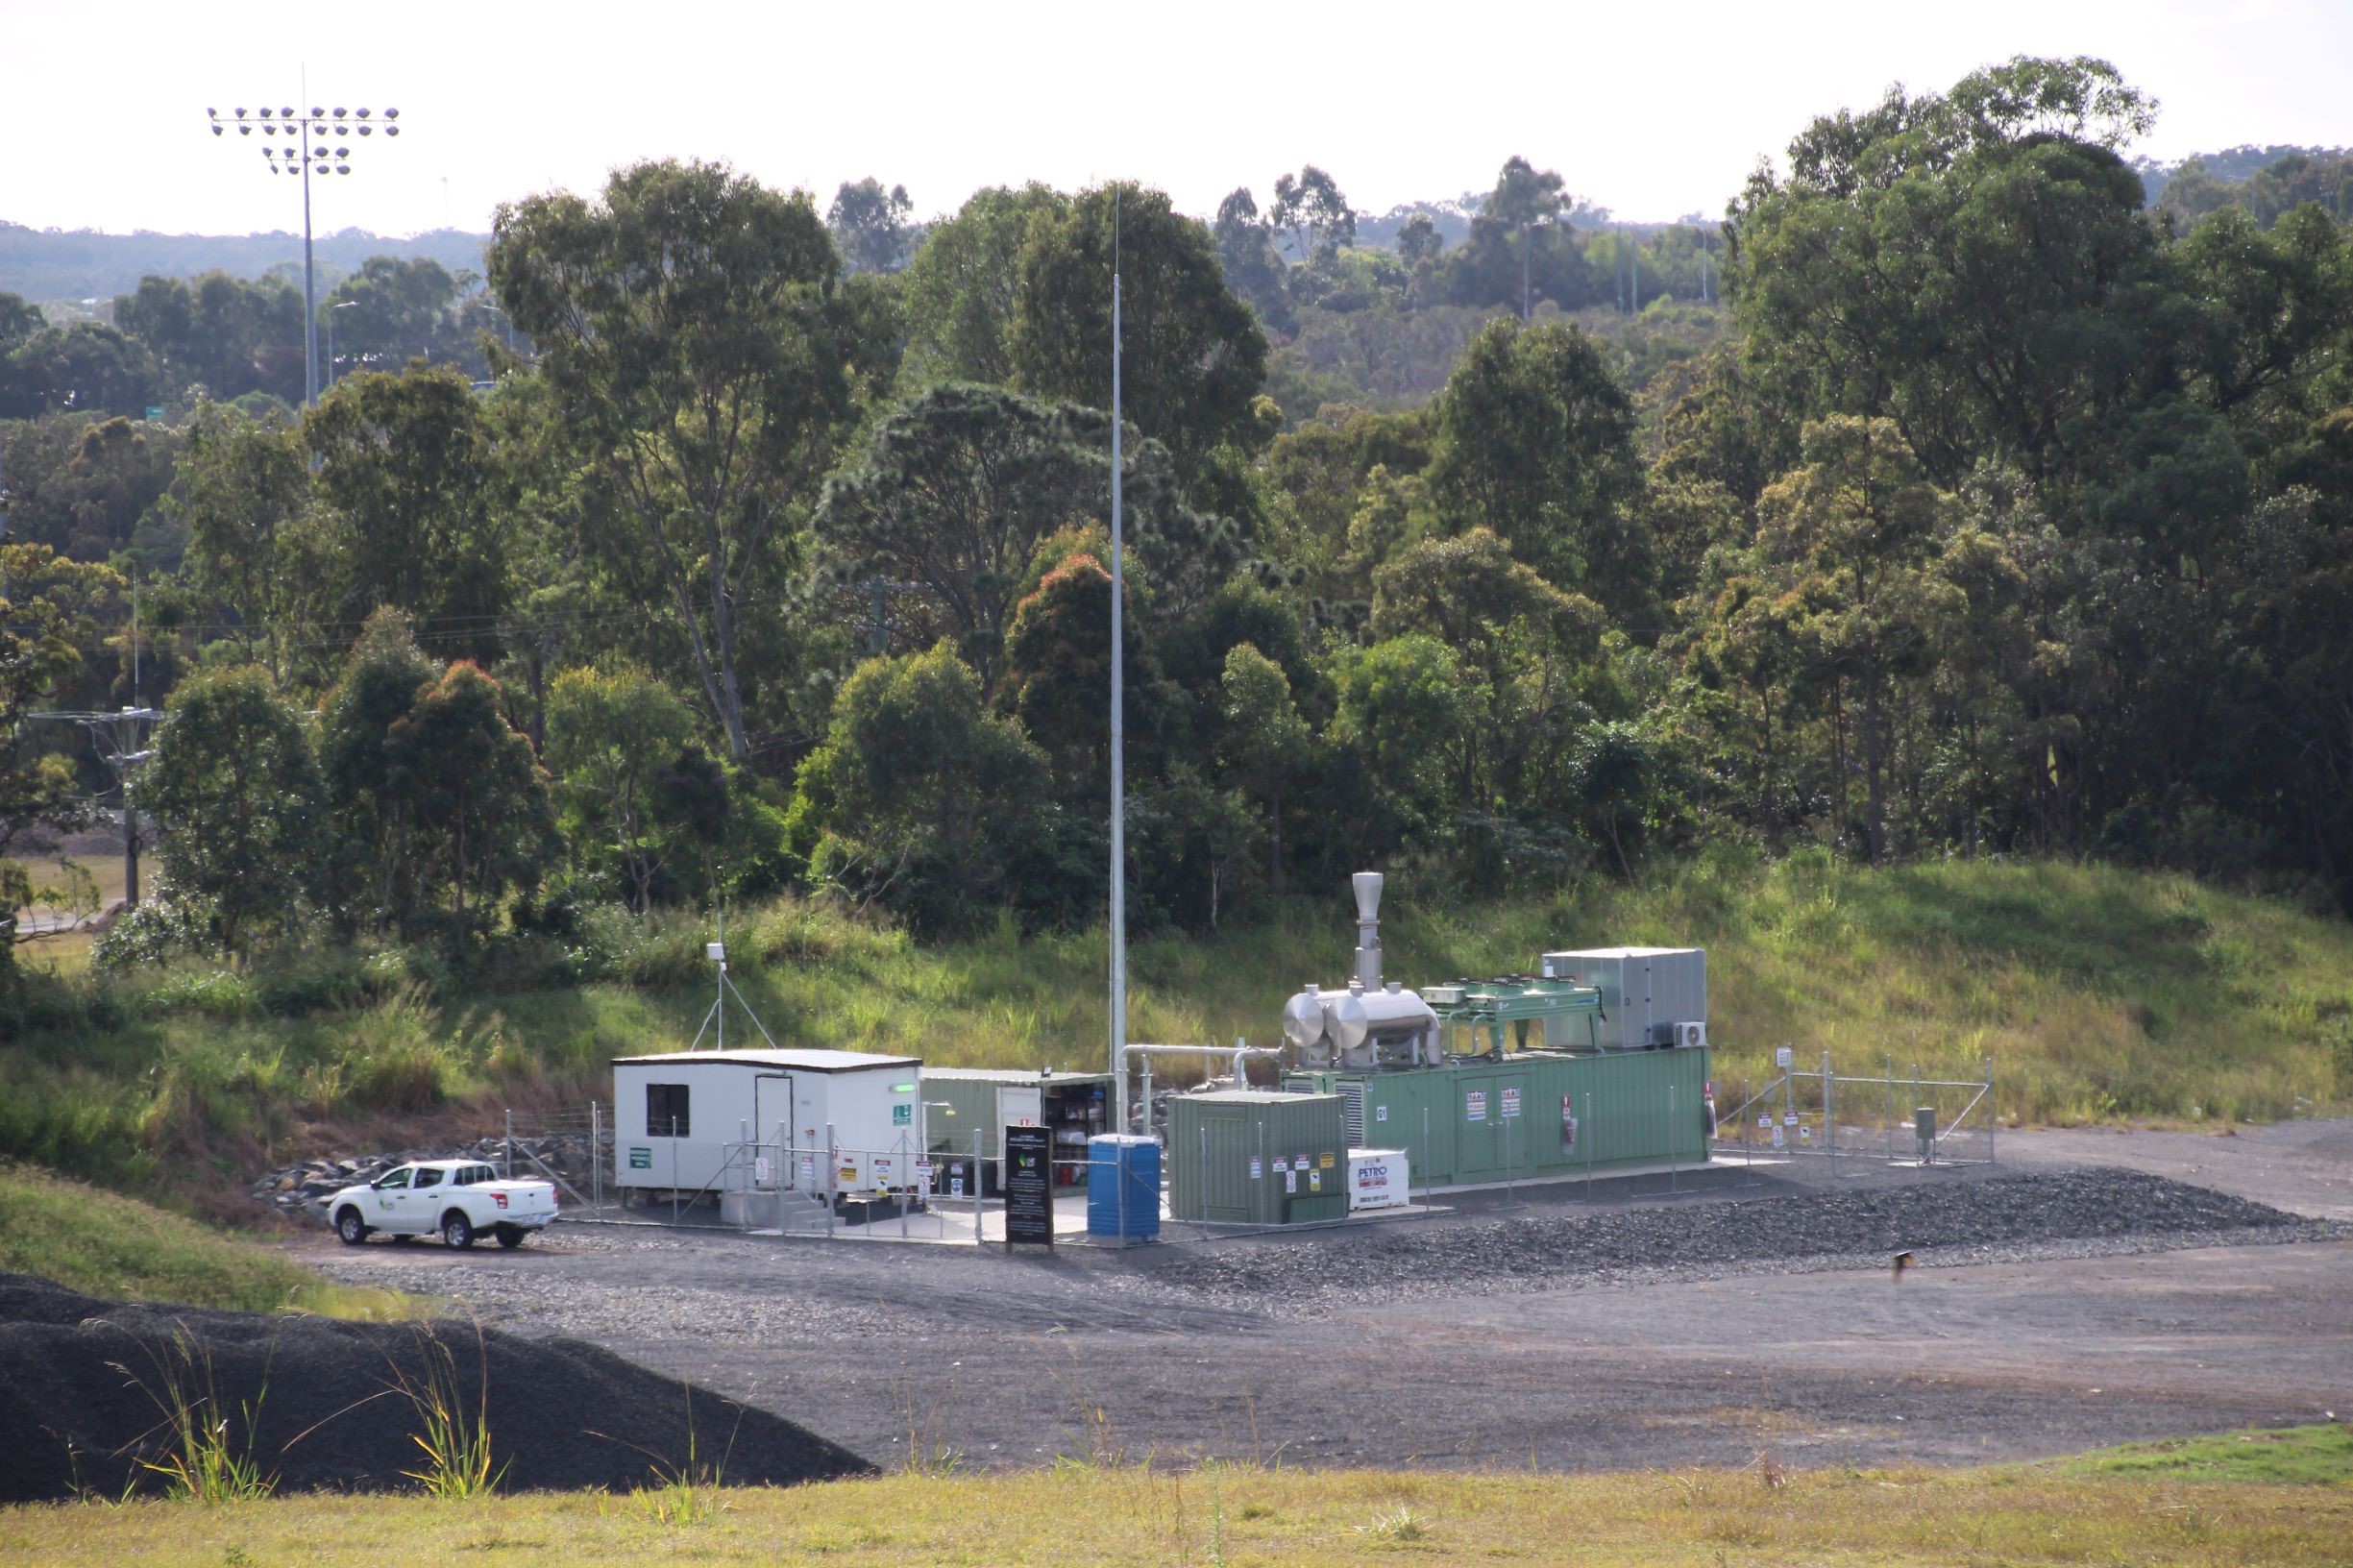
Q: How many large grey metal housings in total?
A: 1